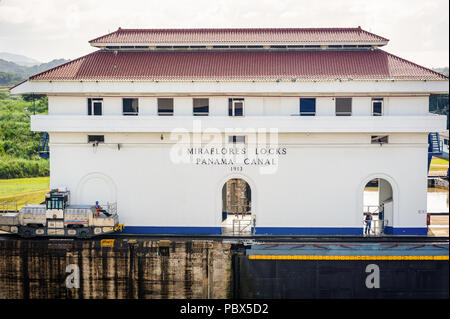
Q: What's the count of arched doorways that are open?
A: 2